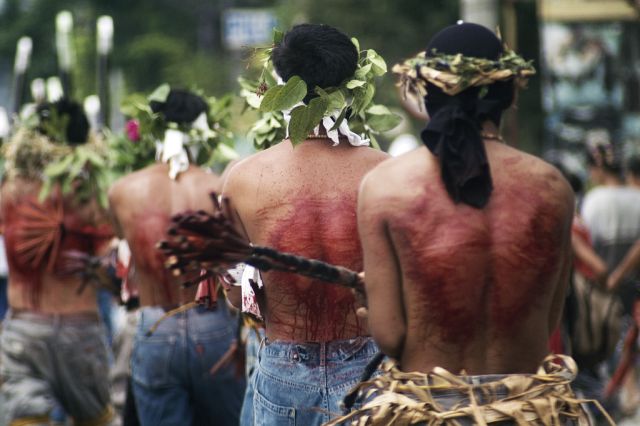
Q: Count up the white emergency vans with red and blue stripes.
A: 0